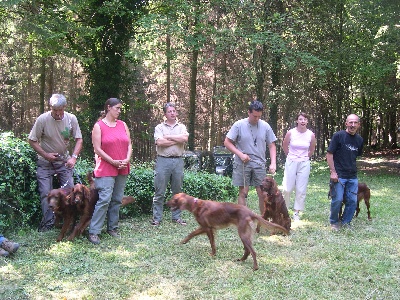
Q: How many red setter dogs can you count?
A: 5